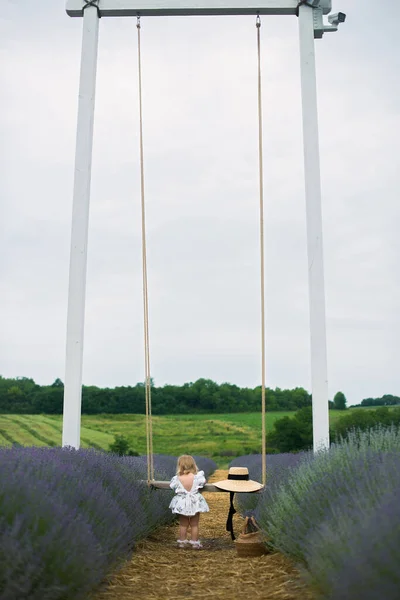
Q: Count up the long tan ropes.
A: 2